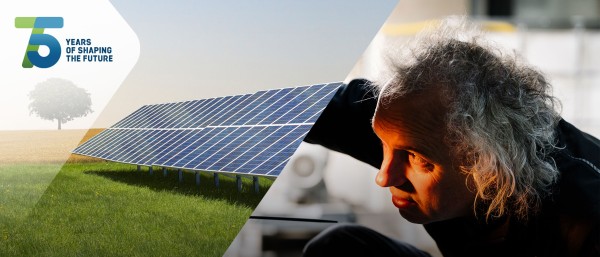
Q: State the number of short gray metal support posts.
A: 8